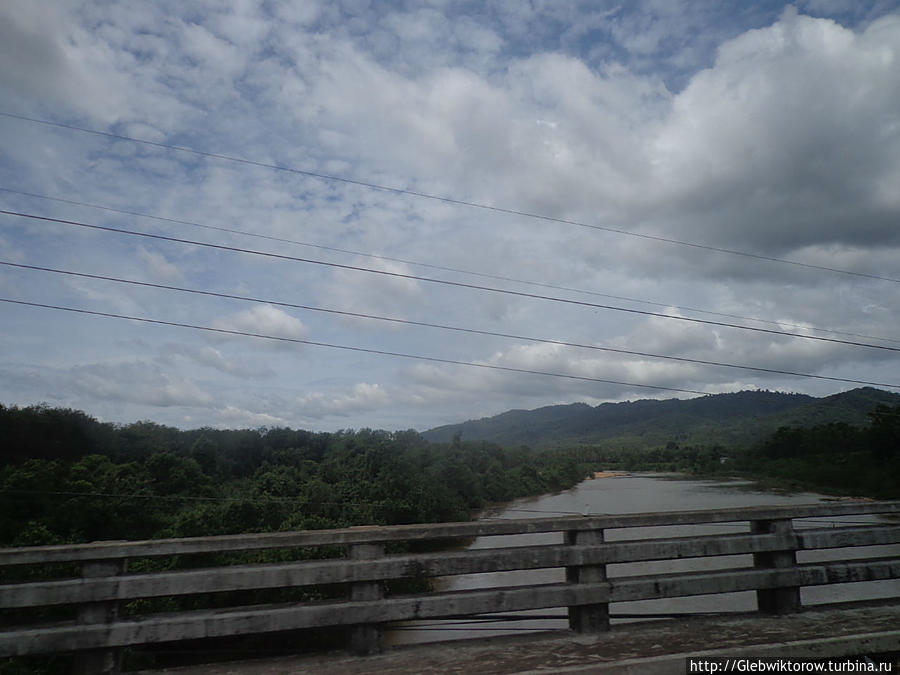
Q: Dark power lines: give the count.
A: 5